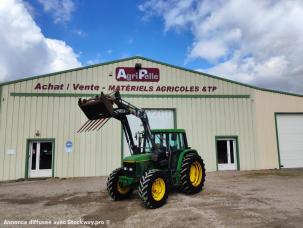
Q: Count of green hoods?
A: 1